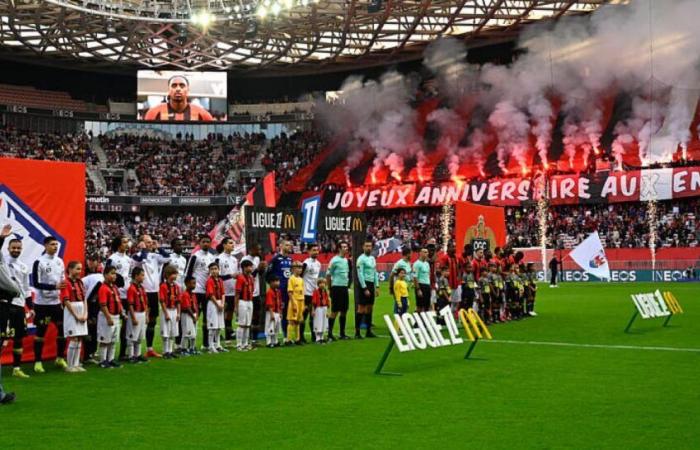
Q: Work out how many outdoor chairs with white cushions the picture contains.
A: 0